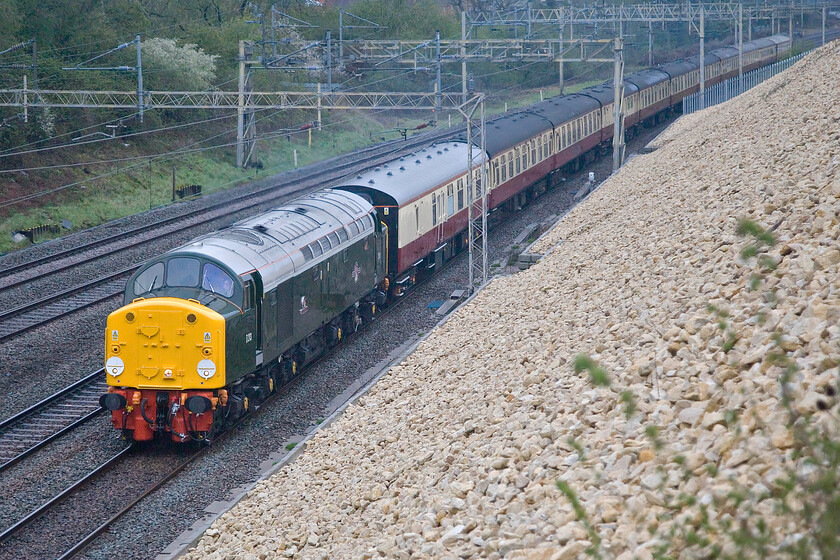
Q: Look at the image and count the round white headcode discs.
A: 2